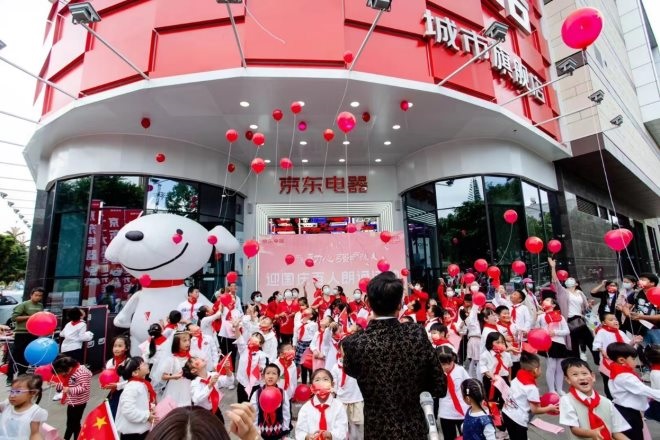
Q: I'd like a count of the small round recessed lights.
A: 14